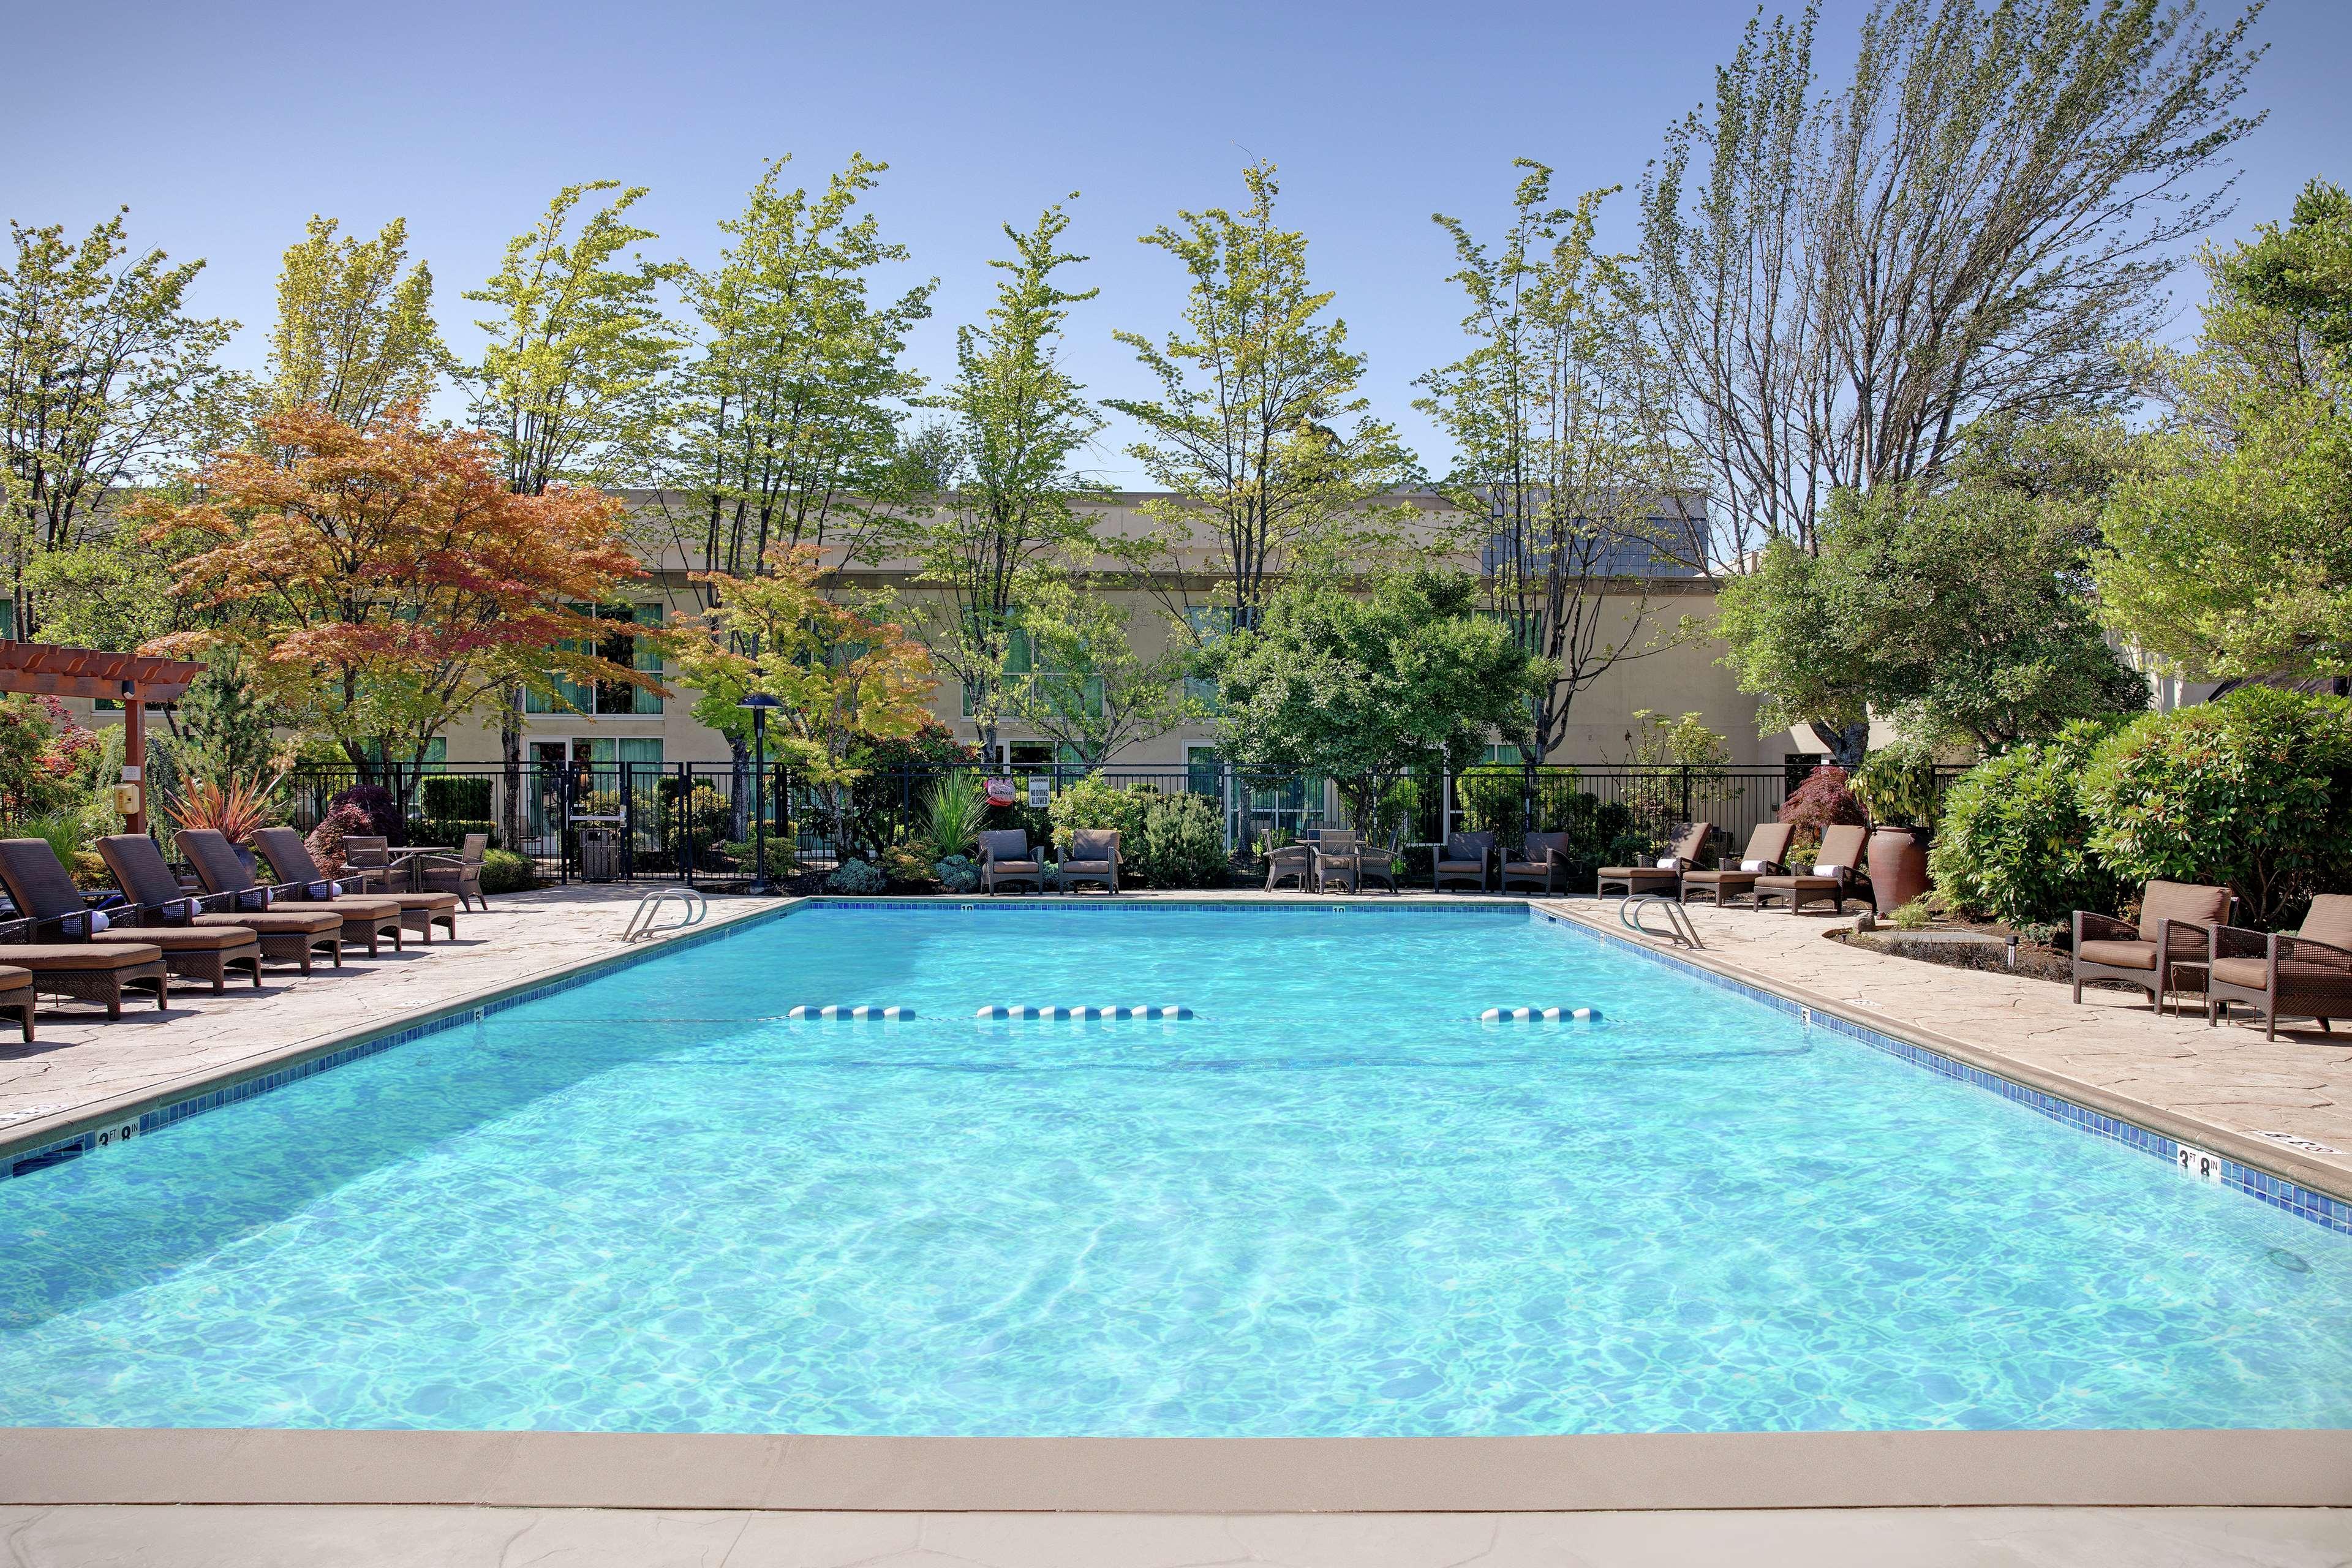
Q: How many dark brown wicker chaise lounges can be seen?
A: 9